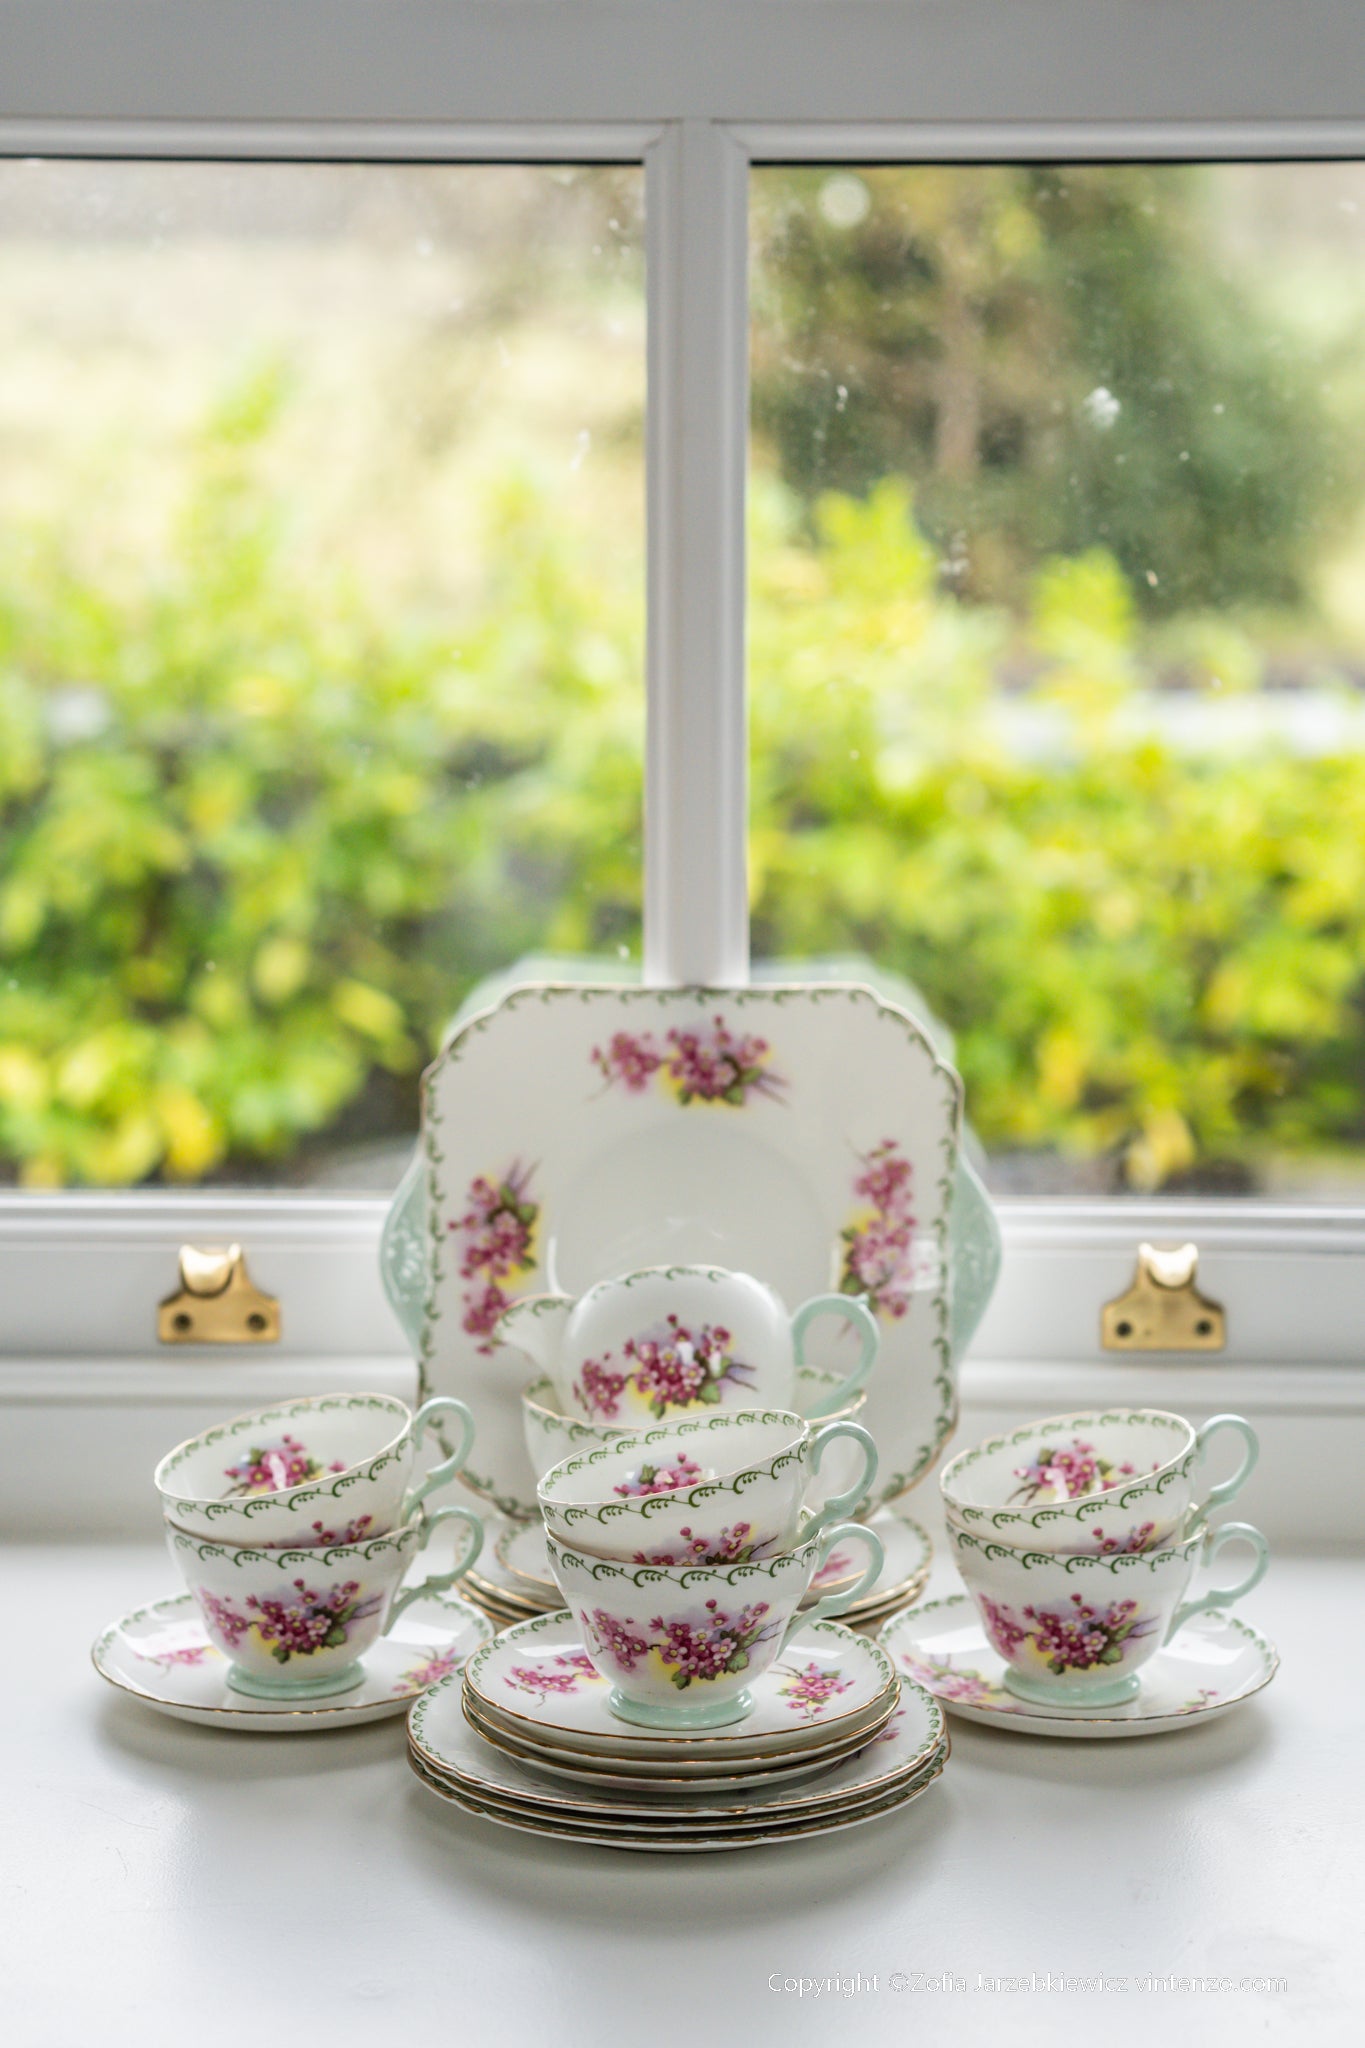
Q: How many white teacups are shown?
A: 6